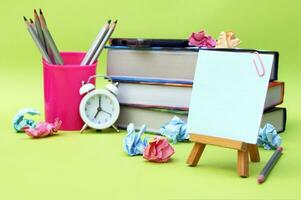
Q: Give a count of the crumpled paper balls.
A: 8